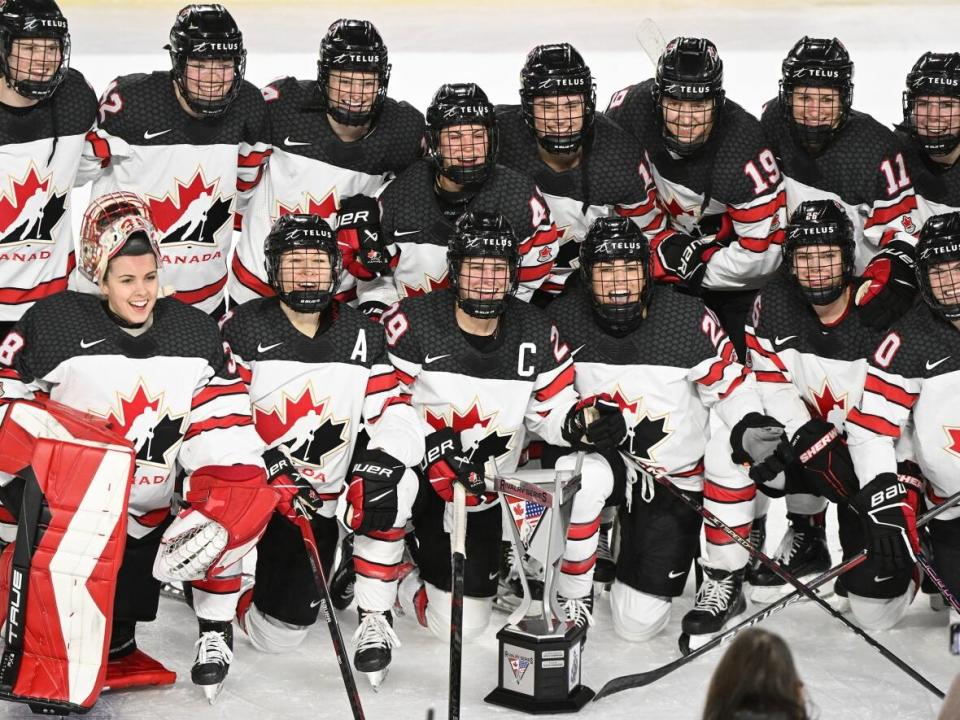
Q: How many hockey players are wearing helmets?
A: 14